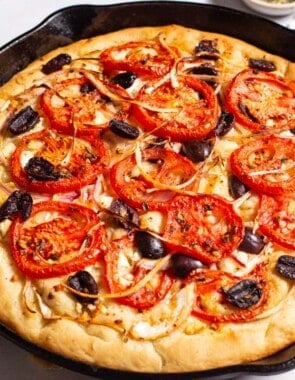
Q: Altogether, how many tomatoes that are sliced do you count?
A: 12